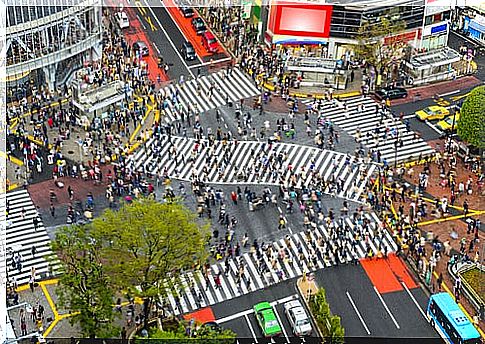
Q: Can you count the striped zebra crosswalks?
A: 5